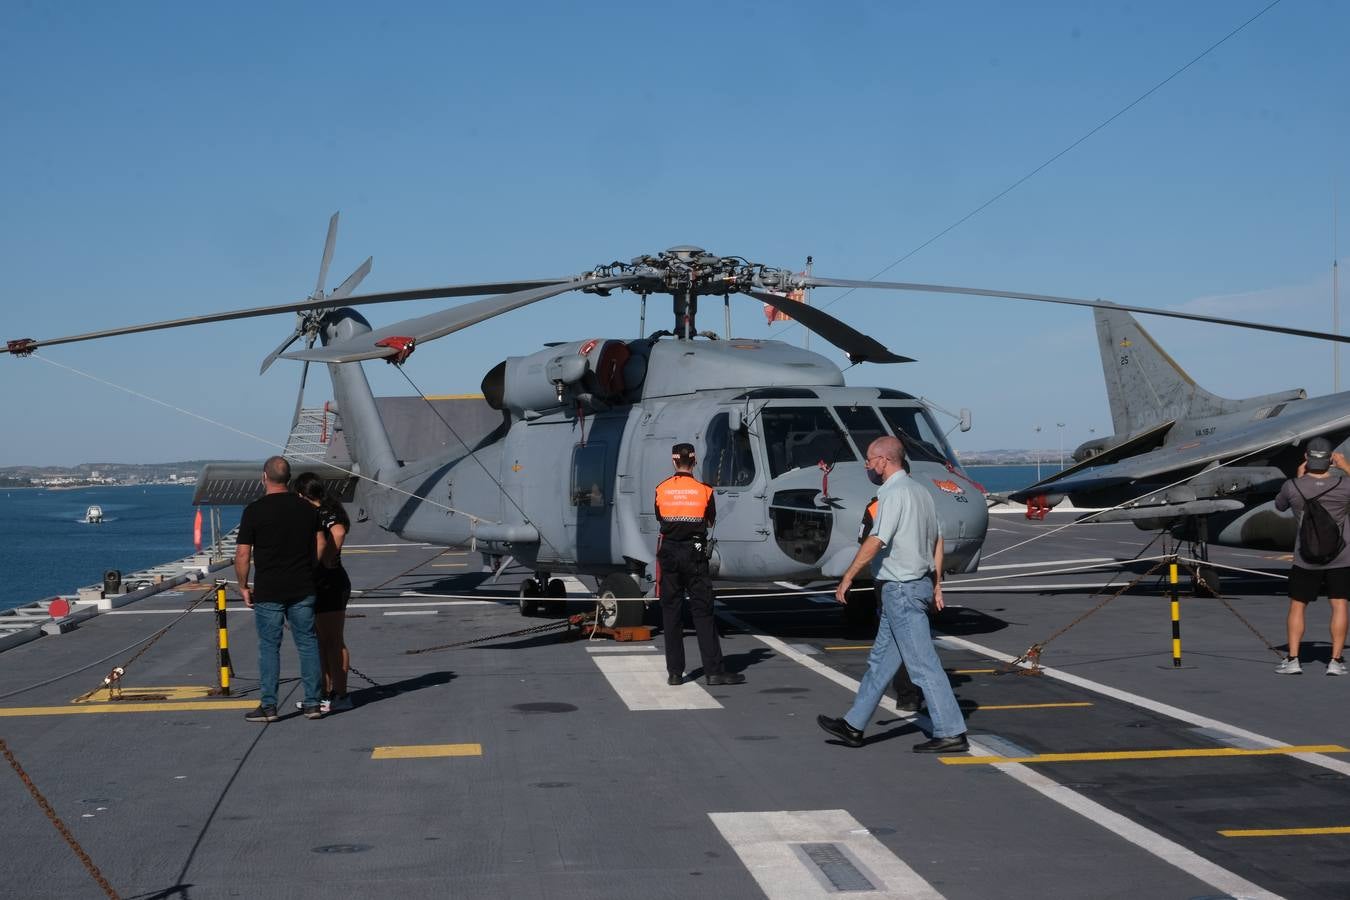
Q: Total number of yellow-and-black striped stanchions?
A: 2